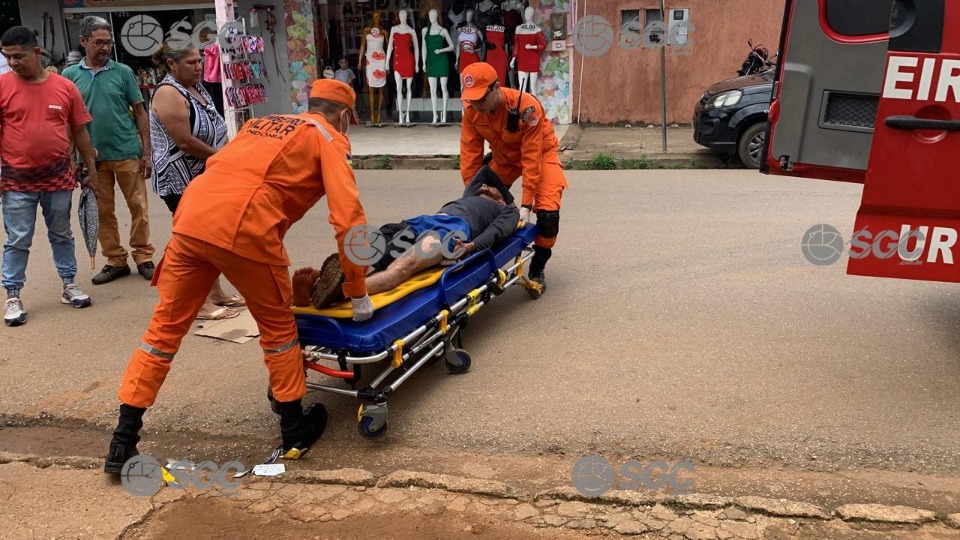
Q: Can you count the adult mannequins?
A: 6